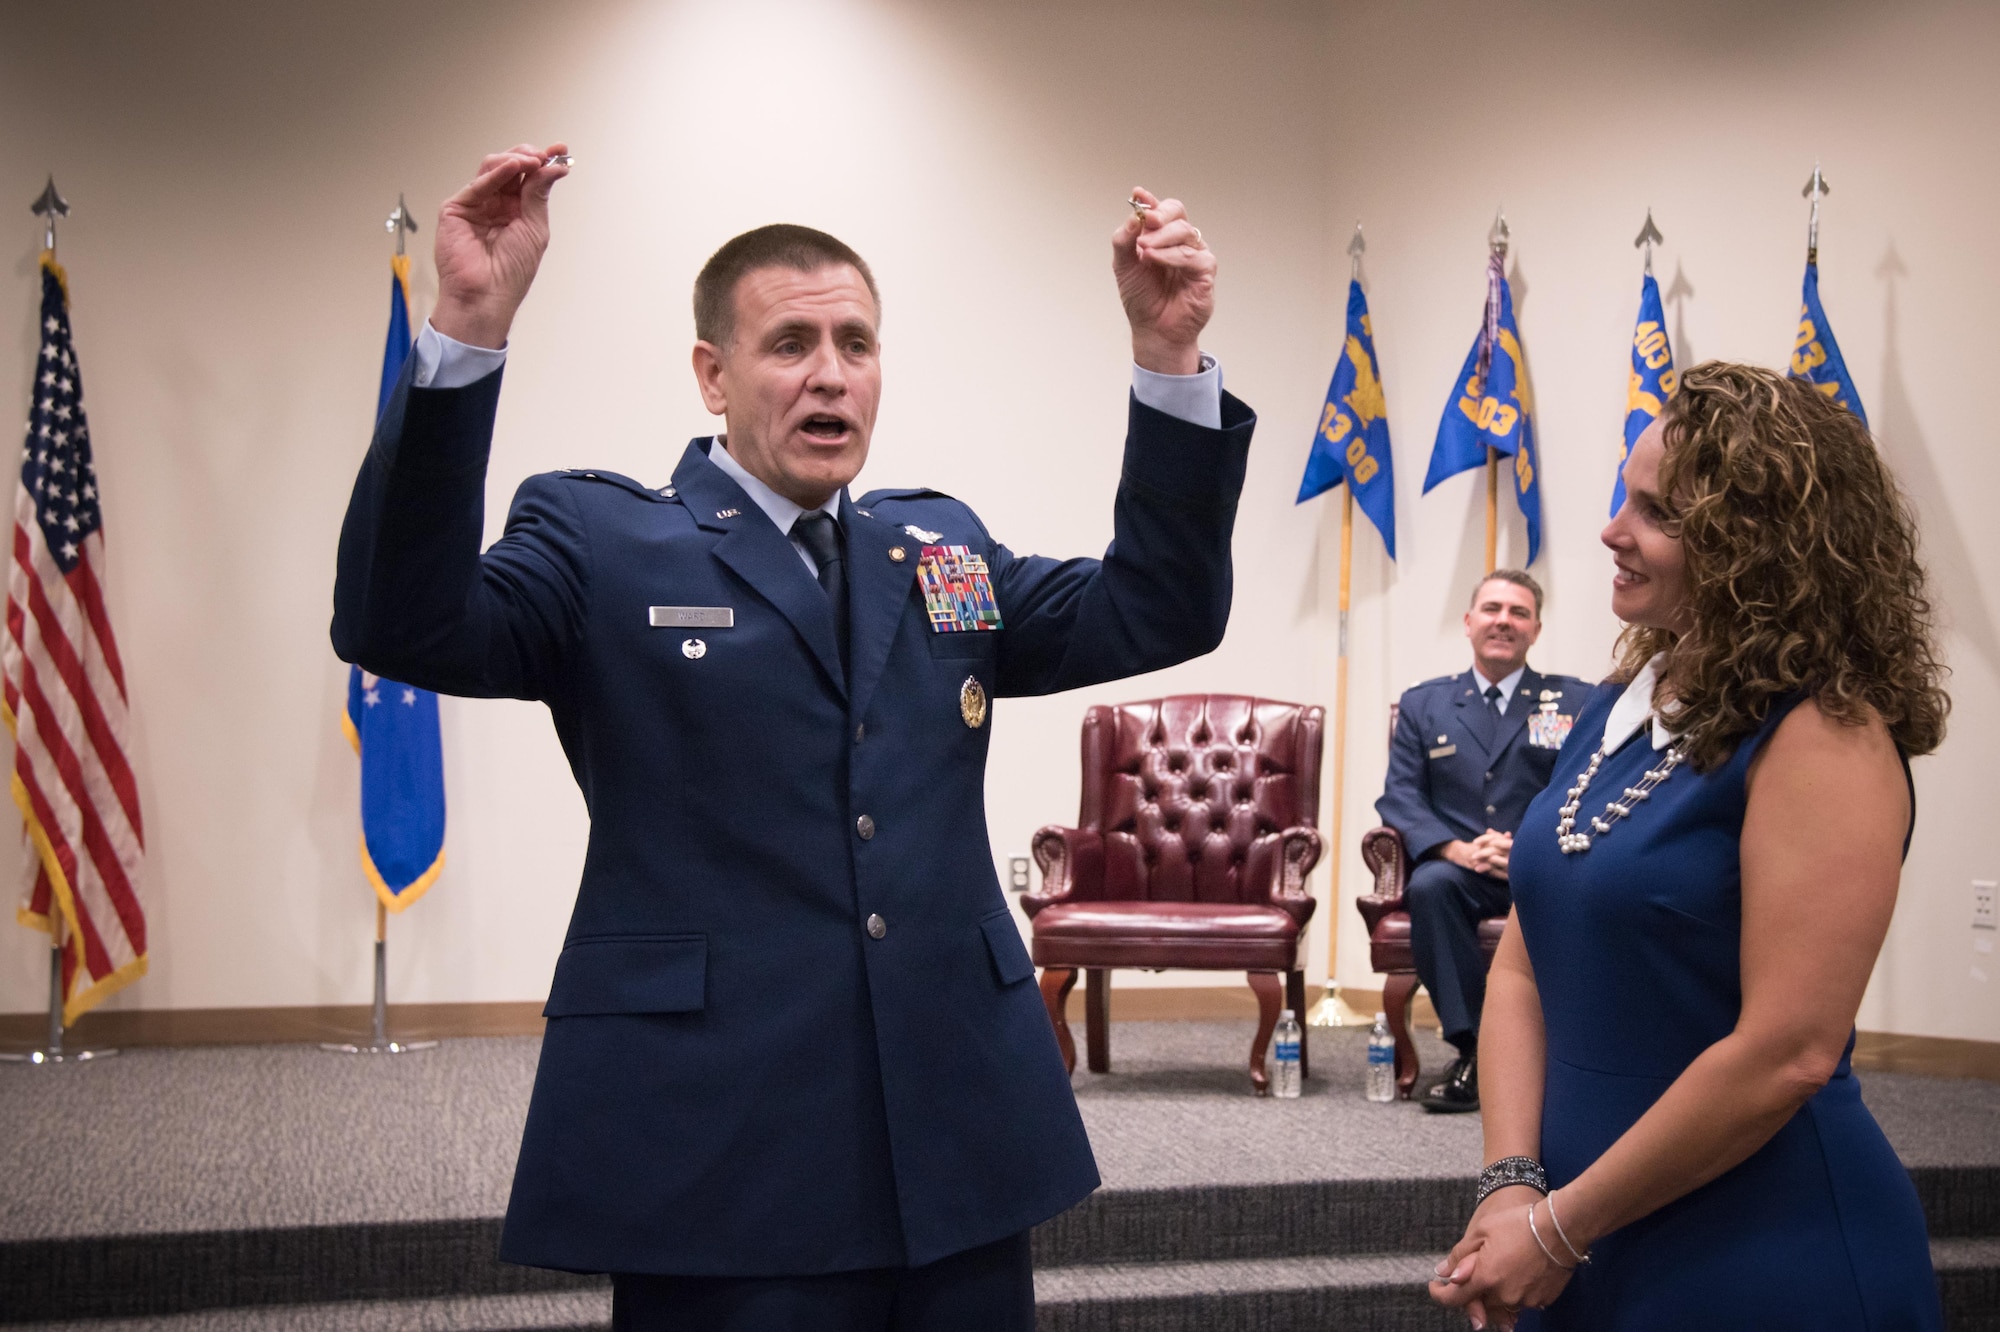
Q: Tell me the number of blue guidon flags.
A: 4